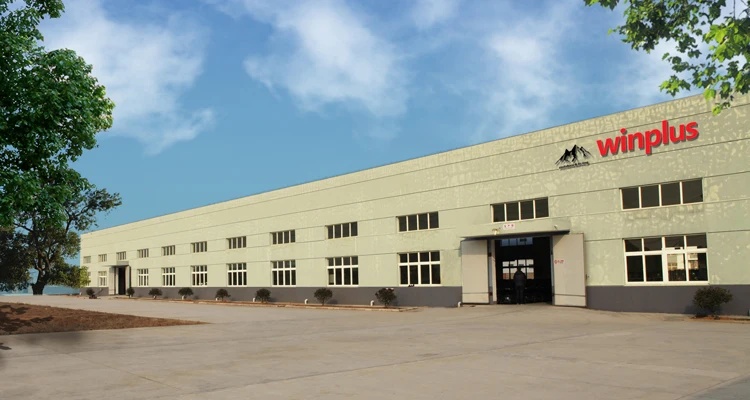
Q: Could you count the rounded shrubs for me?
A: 9